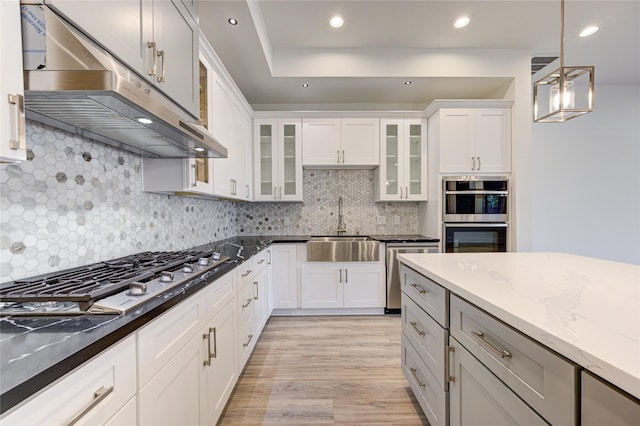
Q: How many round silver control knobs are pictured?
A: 5